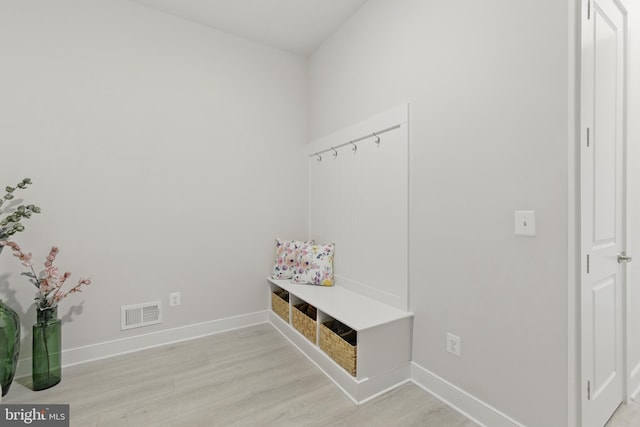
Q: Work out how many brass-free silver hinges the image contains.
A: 4